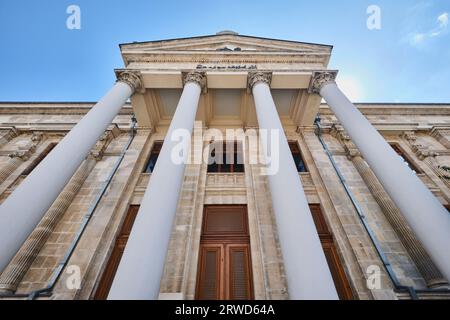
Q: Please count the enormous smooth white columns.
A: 4